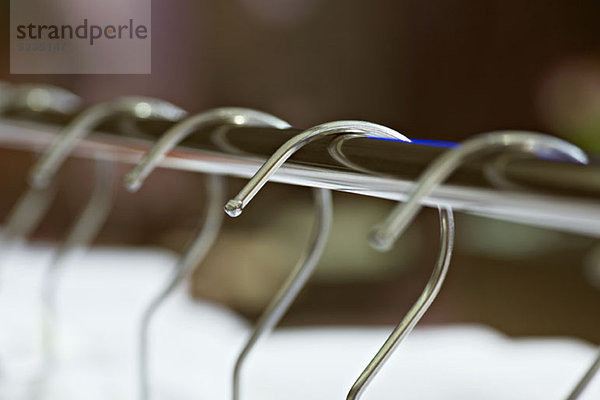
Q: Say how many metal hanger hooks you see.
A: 5